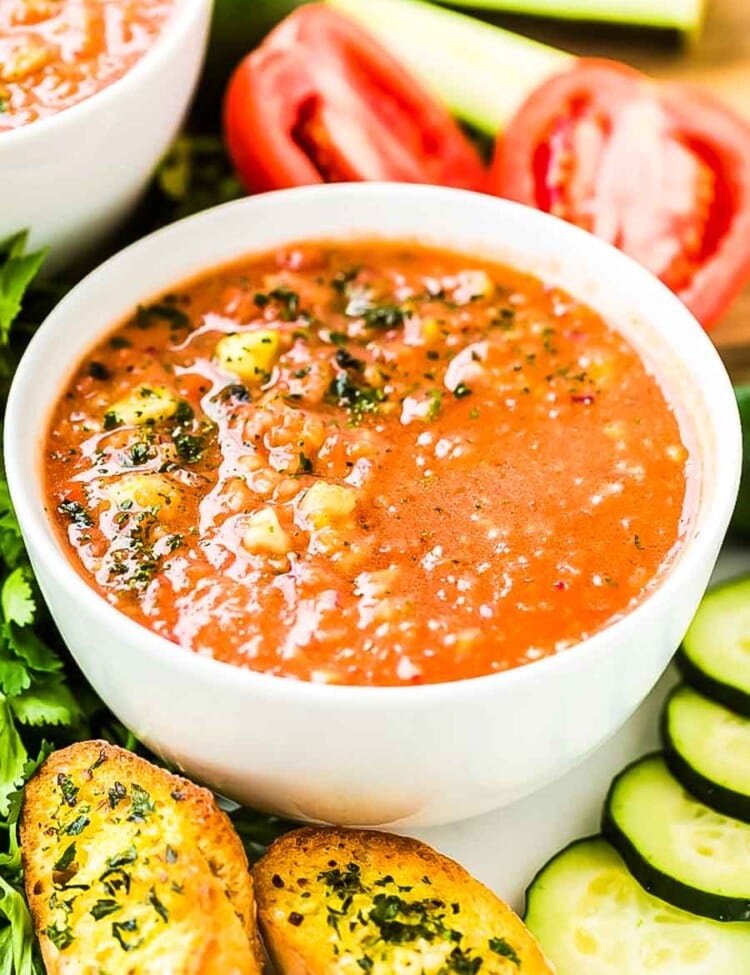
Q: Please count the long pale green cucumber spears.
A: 2